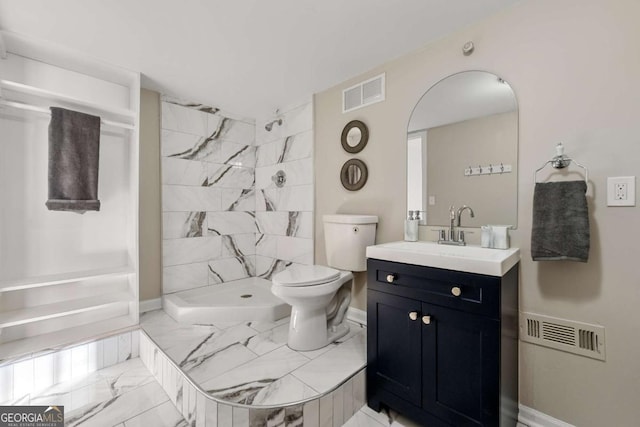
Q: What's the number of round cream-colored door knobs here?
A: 4